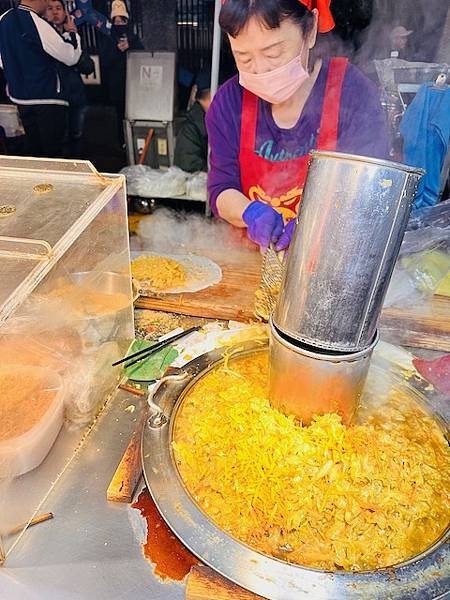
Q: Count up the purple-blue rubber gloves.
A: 2